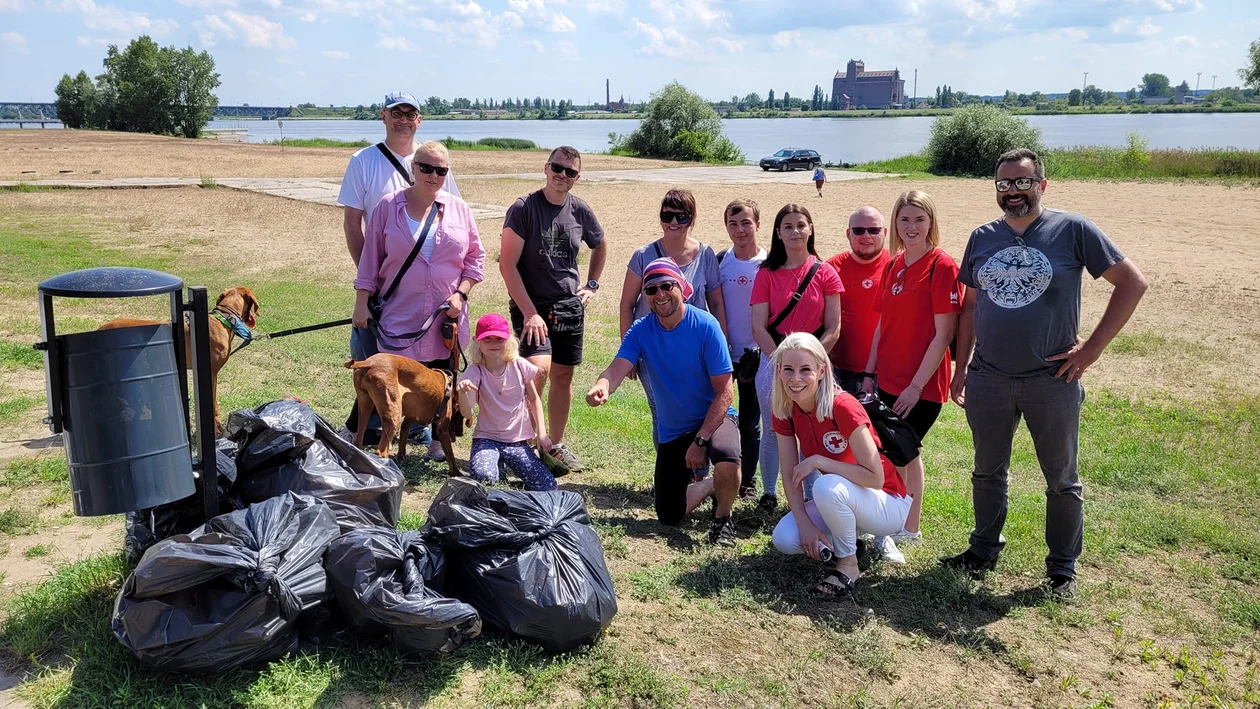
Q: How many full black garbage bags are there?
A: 5